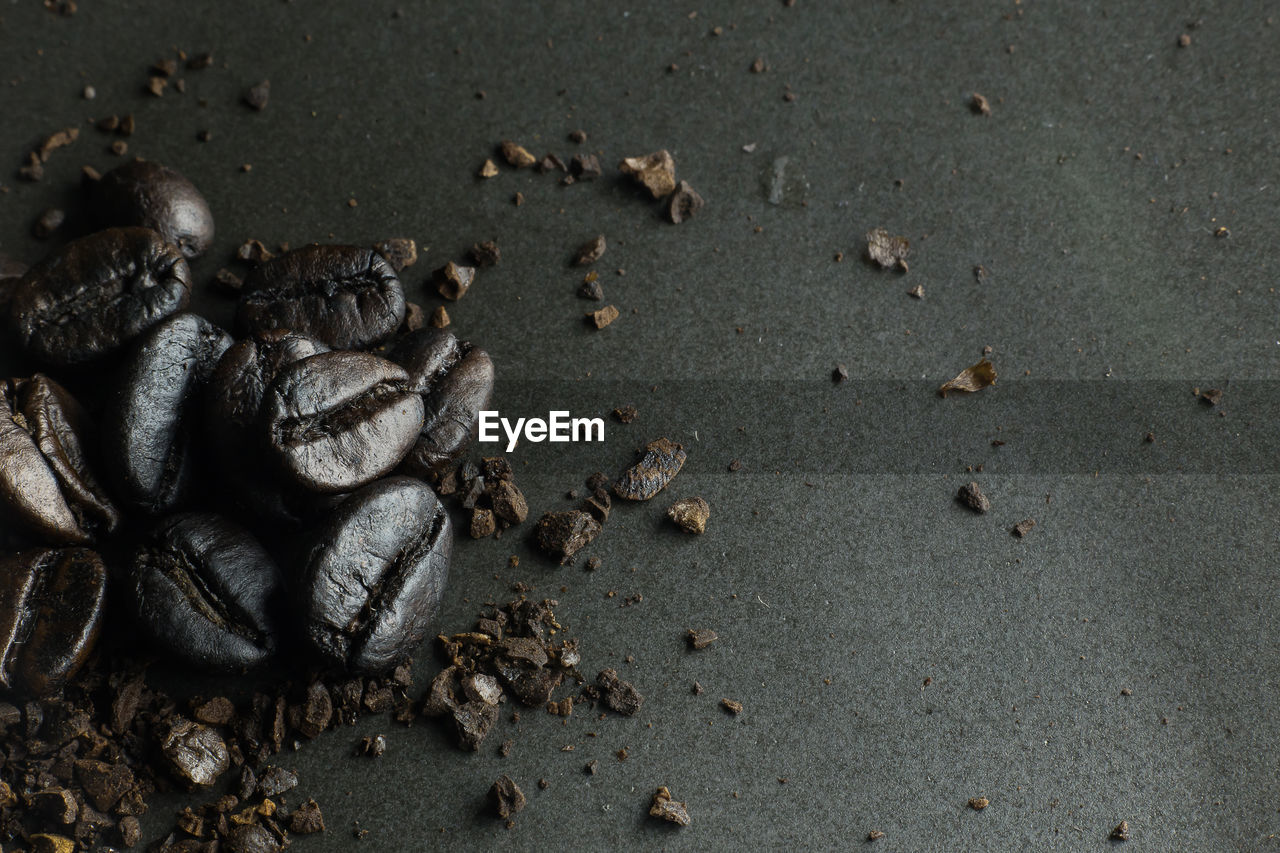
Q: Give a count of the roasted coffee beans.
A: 12